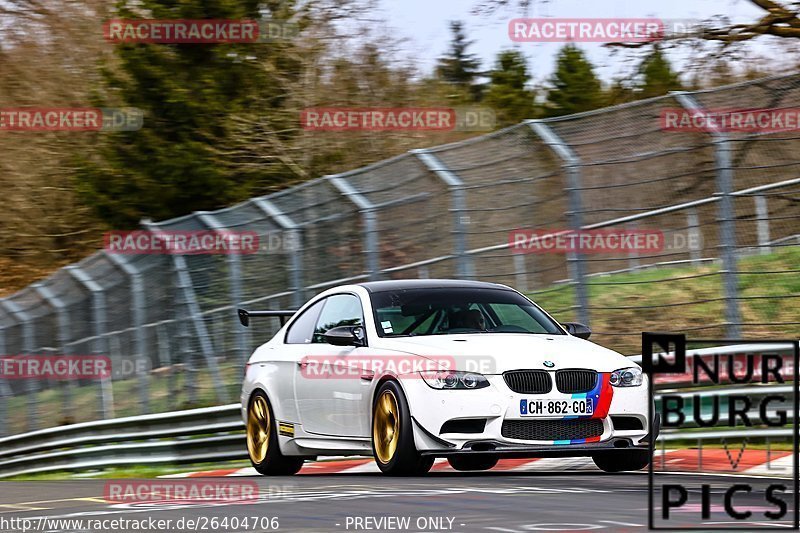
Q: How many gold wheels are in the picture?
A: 2